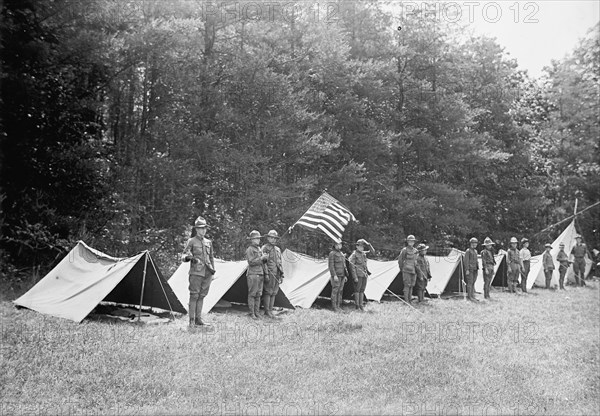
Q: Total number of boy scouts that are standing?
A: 14